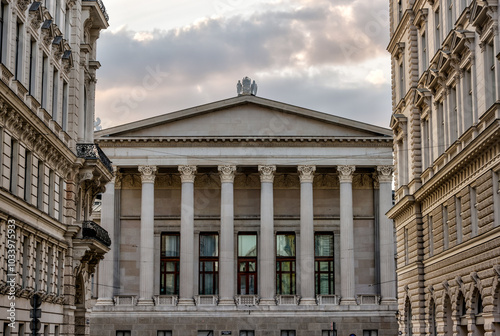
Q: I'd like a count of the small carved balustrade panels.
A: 7